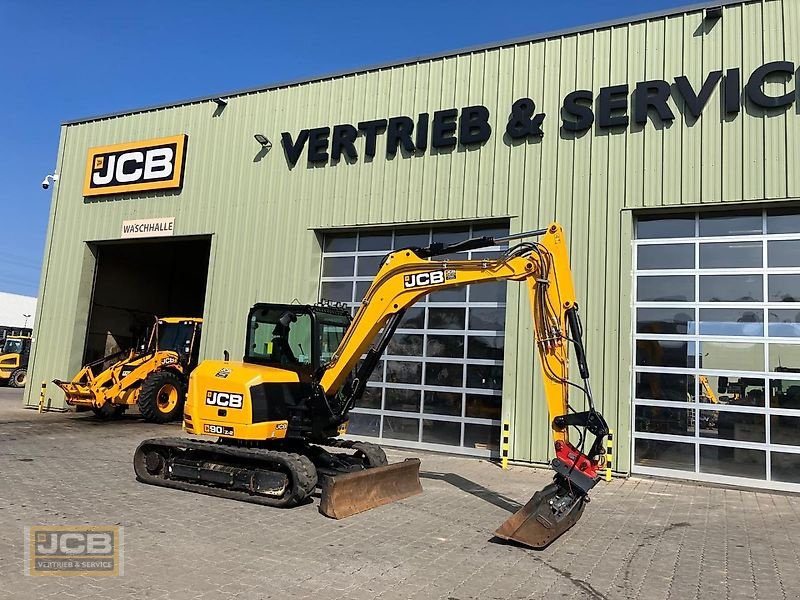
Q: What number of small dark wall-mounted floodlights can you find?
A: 3